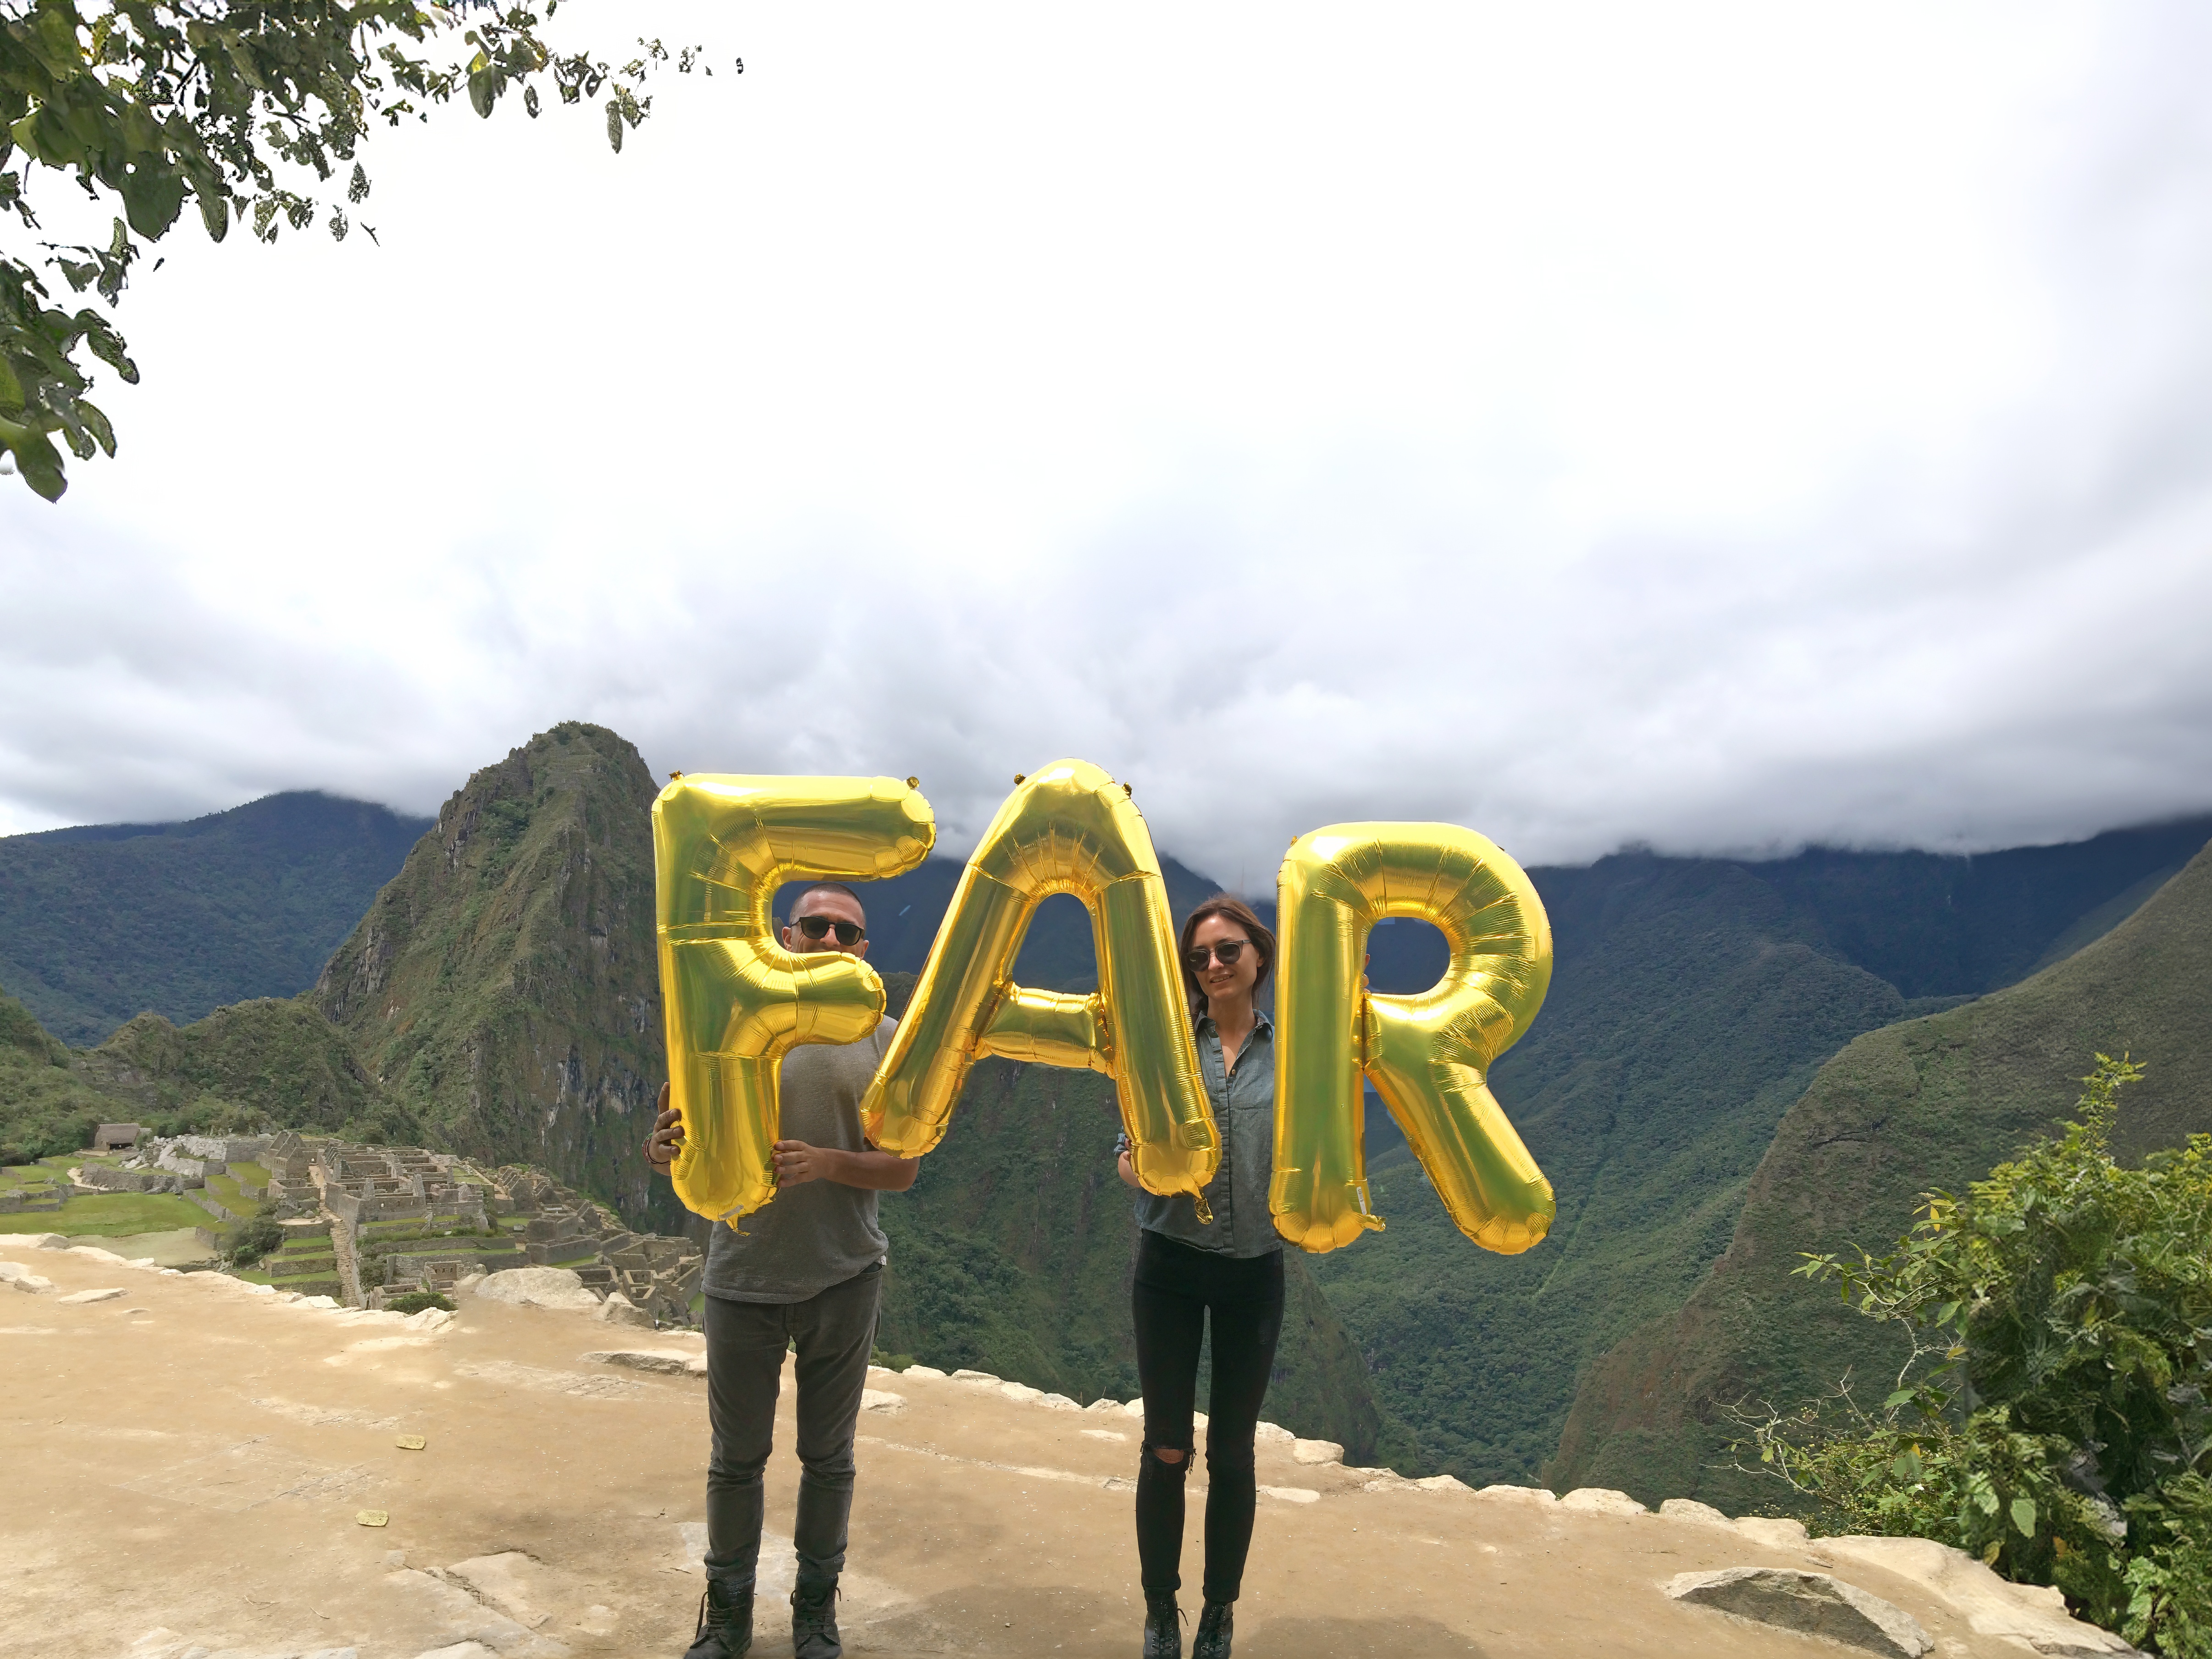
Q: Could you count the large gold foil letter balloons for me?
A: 3